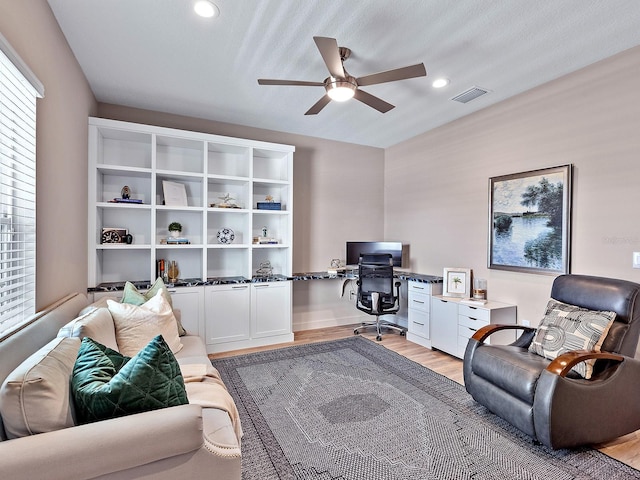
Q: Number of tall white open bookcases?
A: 1